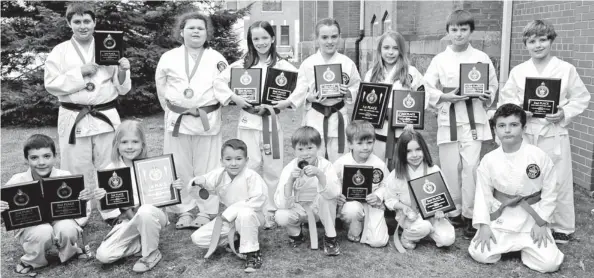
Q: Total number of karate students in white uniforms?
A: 14